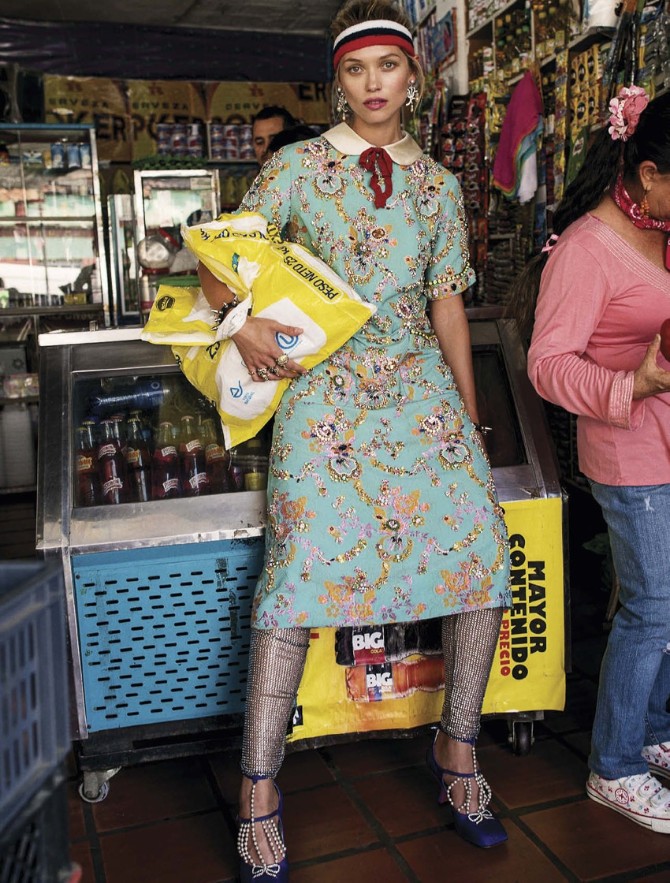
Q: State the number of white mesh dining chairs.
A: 0